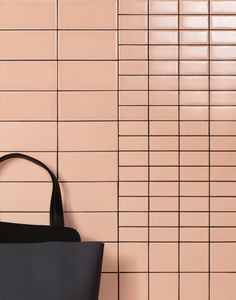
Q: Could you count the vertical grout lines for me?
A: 5